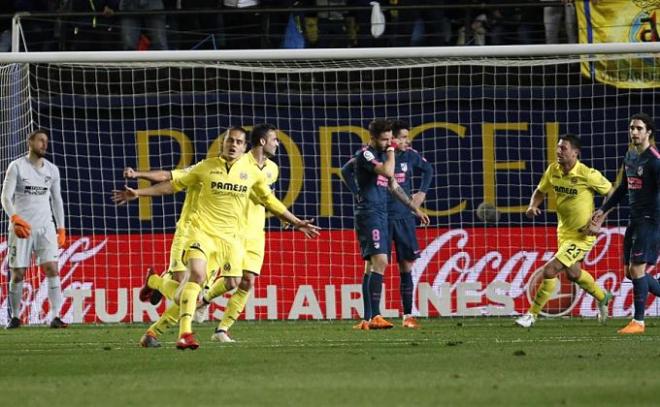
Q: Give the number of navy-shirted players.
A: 3